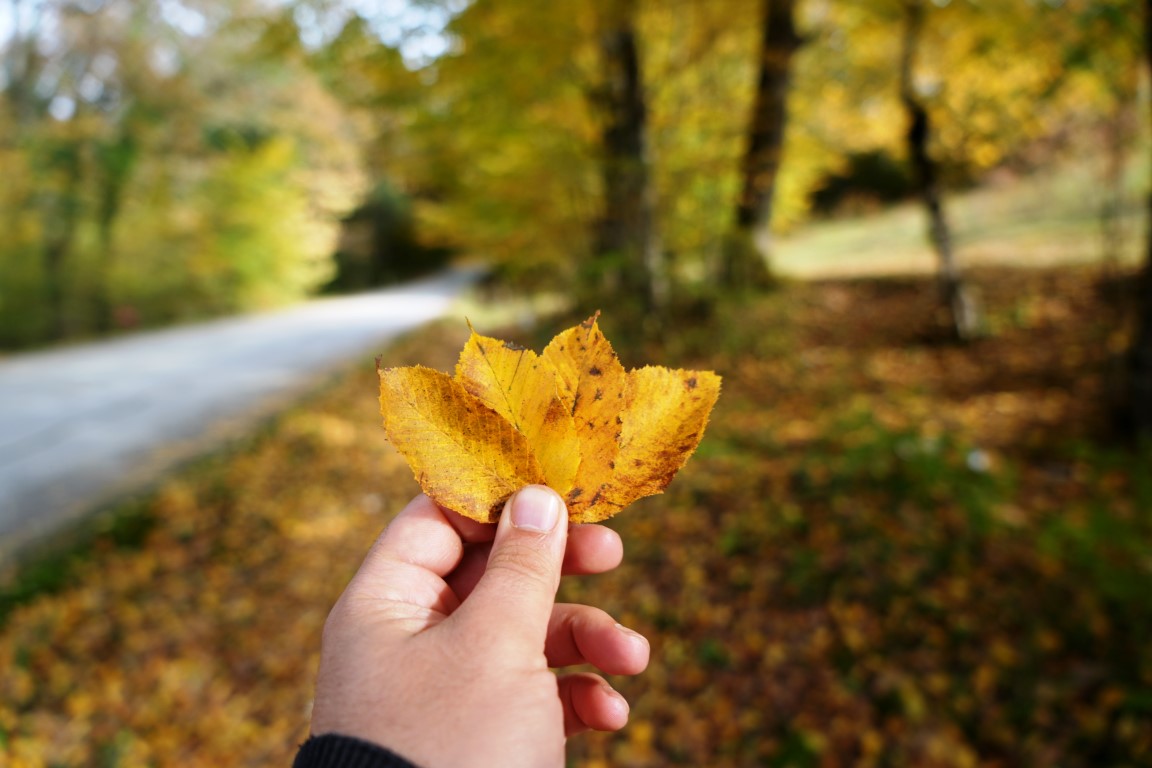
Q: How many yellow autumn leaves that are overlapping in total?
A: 4